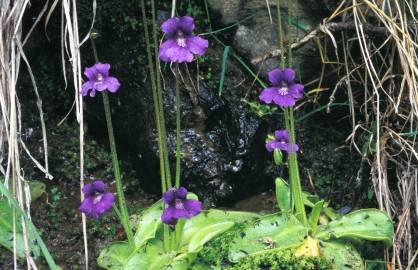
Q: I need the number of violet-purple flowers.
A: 6